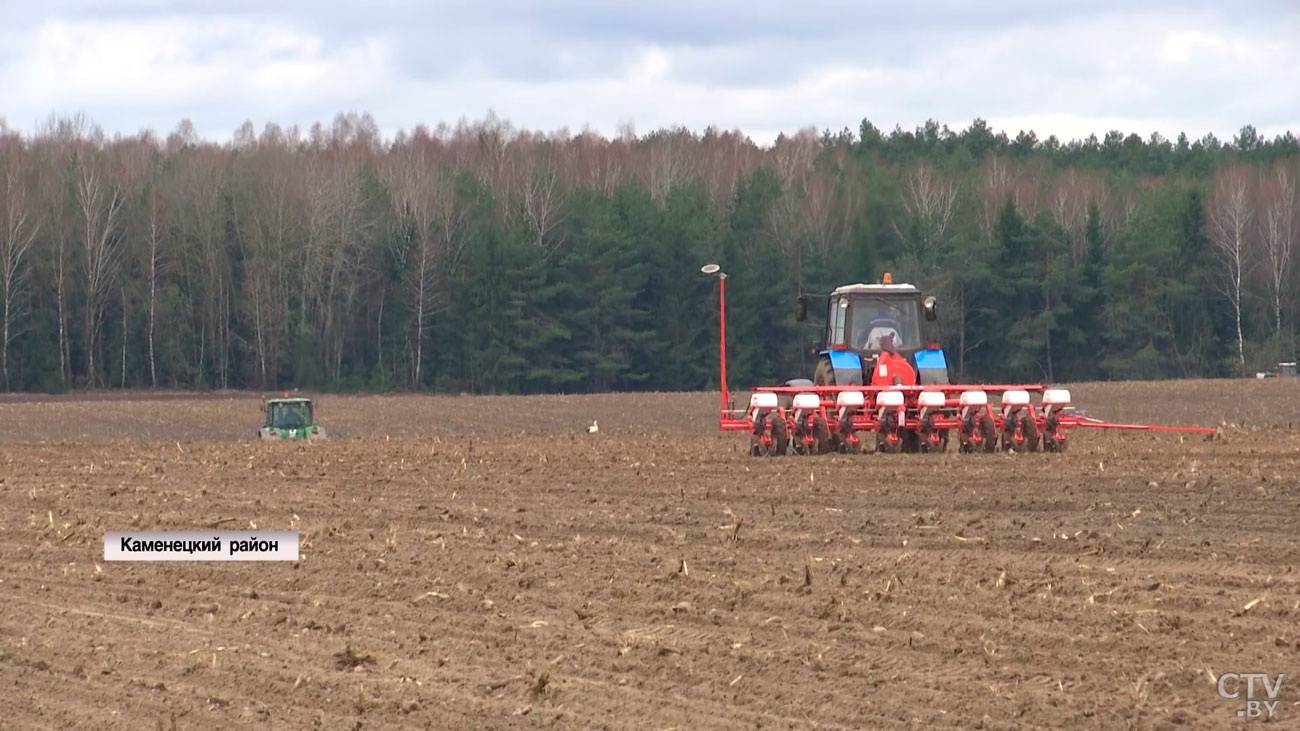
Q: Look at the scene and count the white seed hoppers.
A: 8